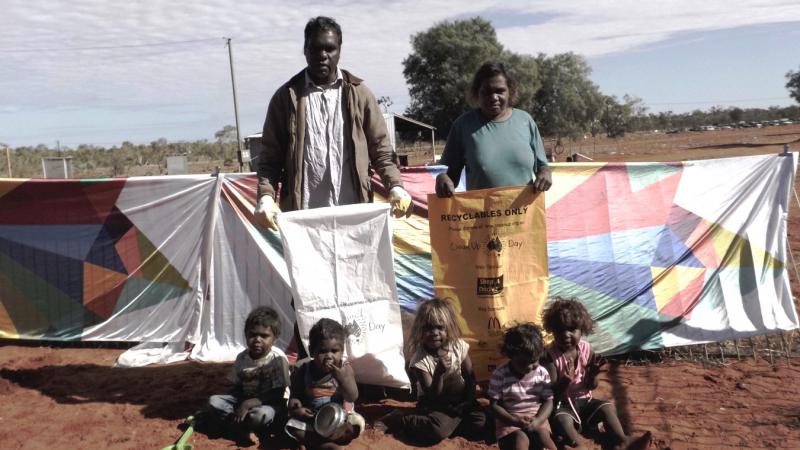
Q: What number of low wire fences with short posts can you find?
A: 1